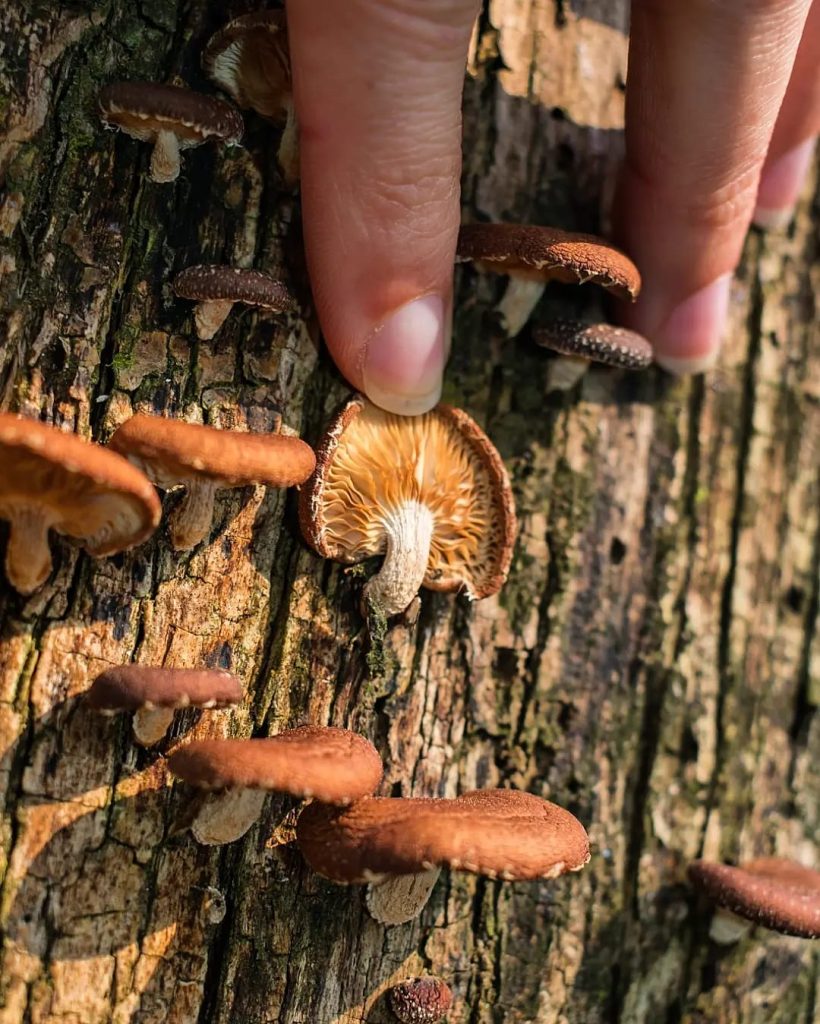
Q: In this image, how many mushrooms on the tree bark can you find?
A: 13